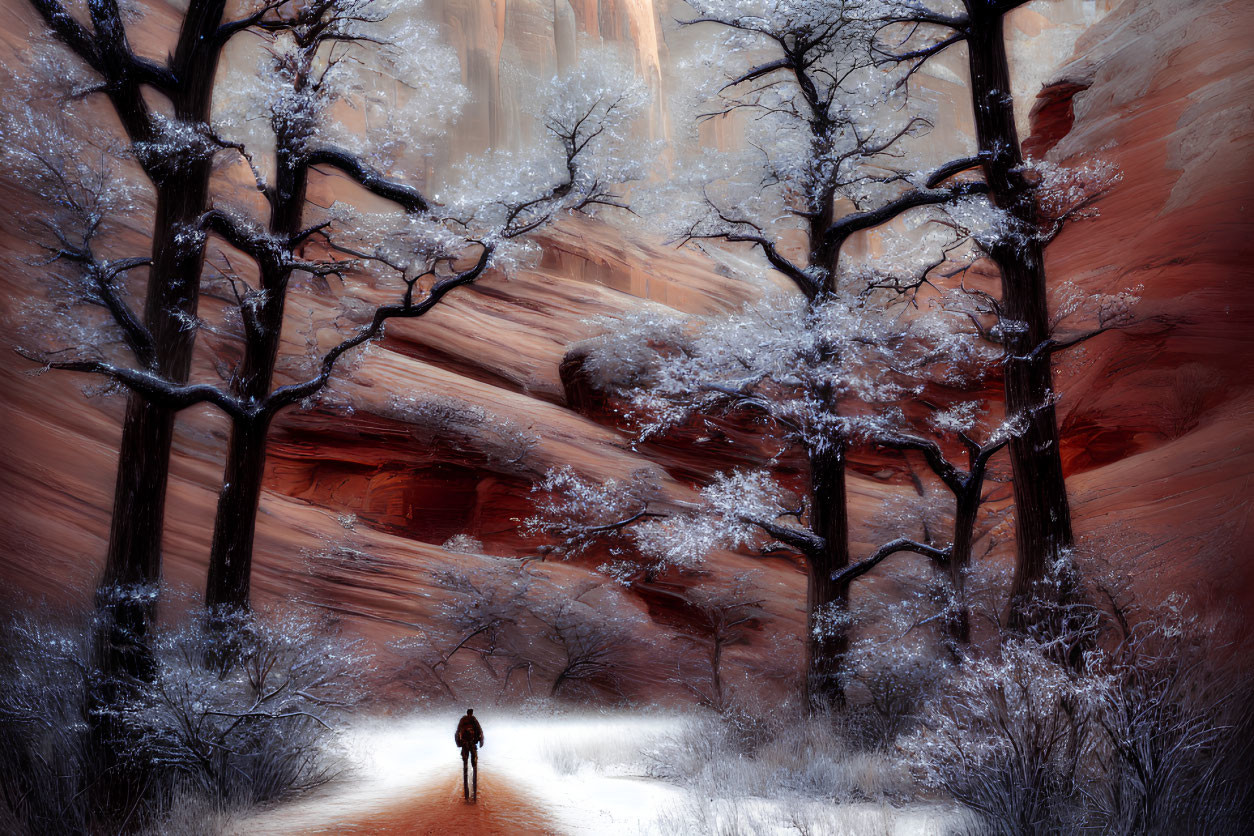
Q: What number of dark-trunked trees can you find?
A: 5